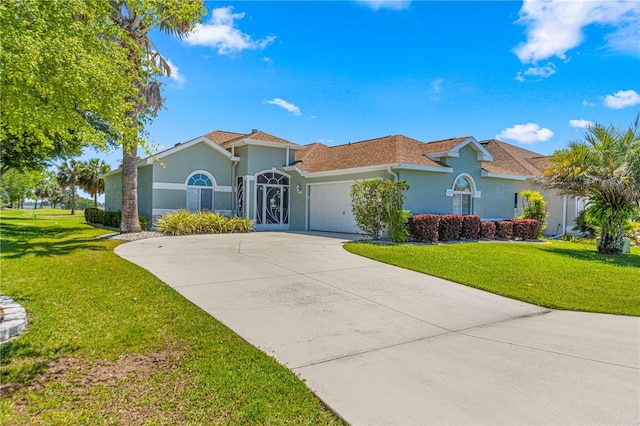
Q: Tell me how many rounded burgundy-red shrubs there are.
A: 6